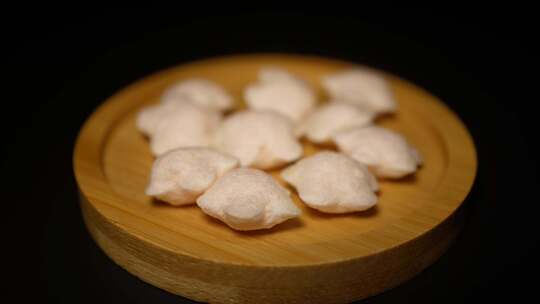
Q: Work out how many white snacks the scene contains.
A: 10